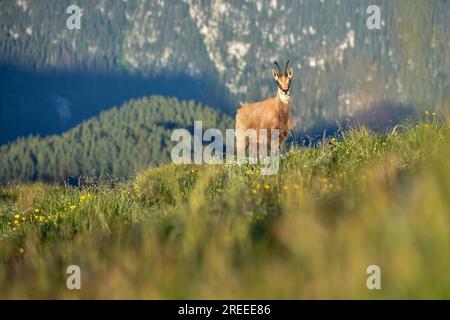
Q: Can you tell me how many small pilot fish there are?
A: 0